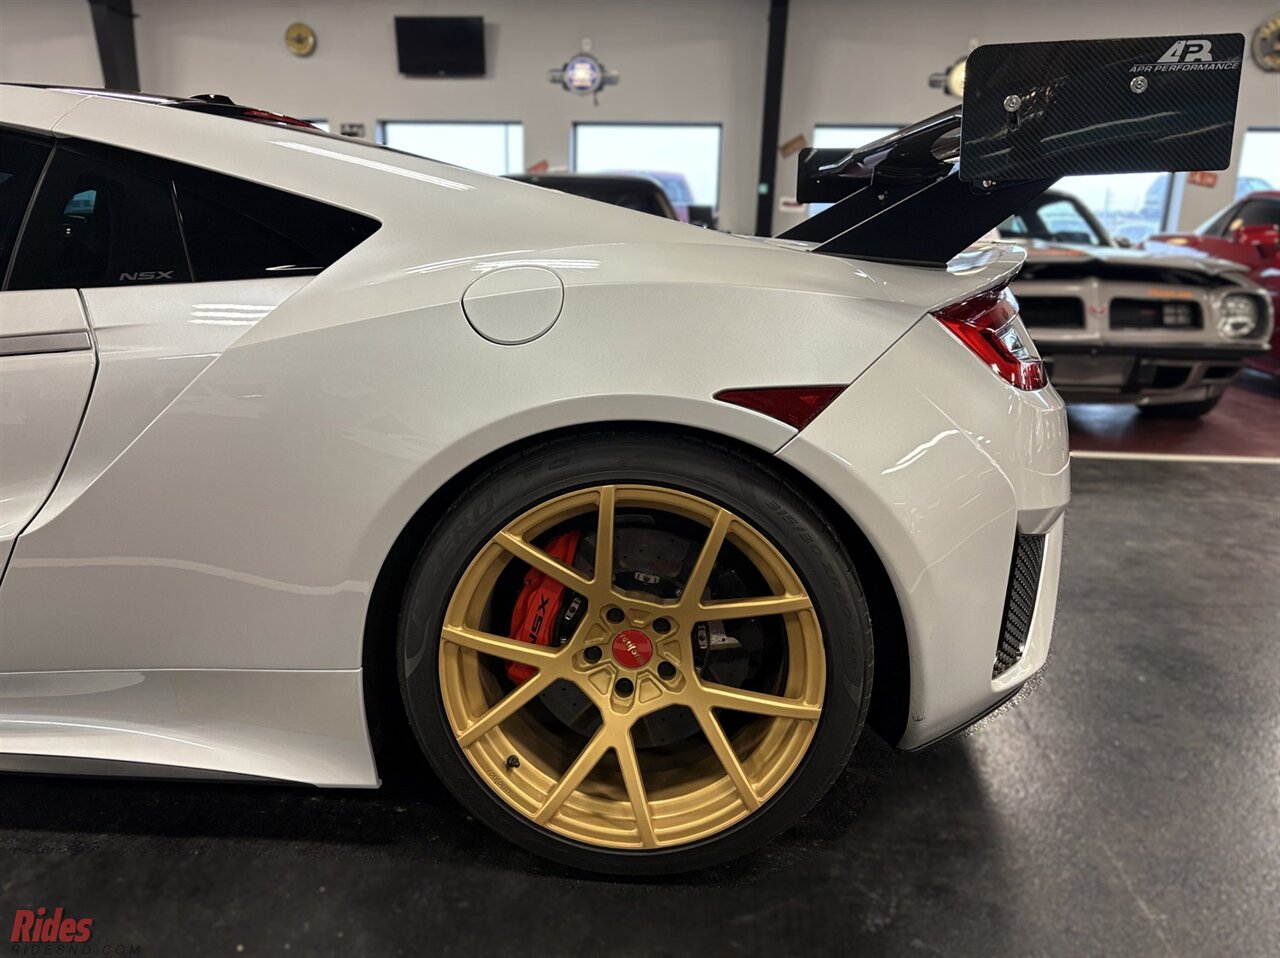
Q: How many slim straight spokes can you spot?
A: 10